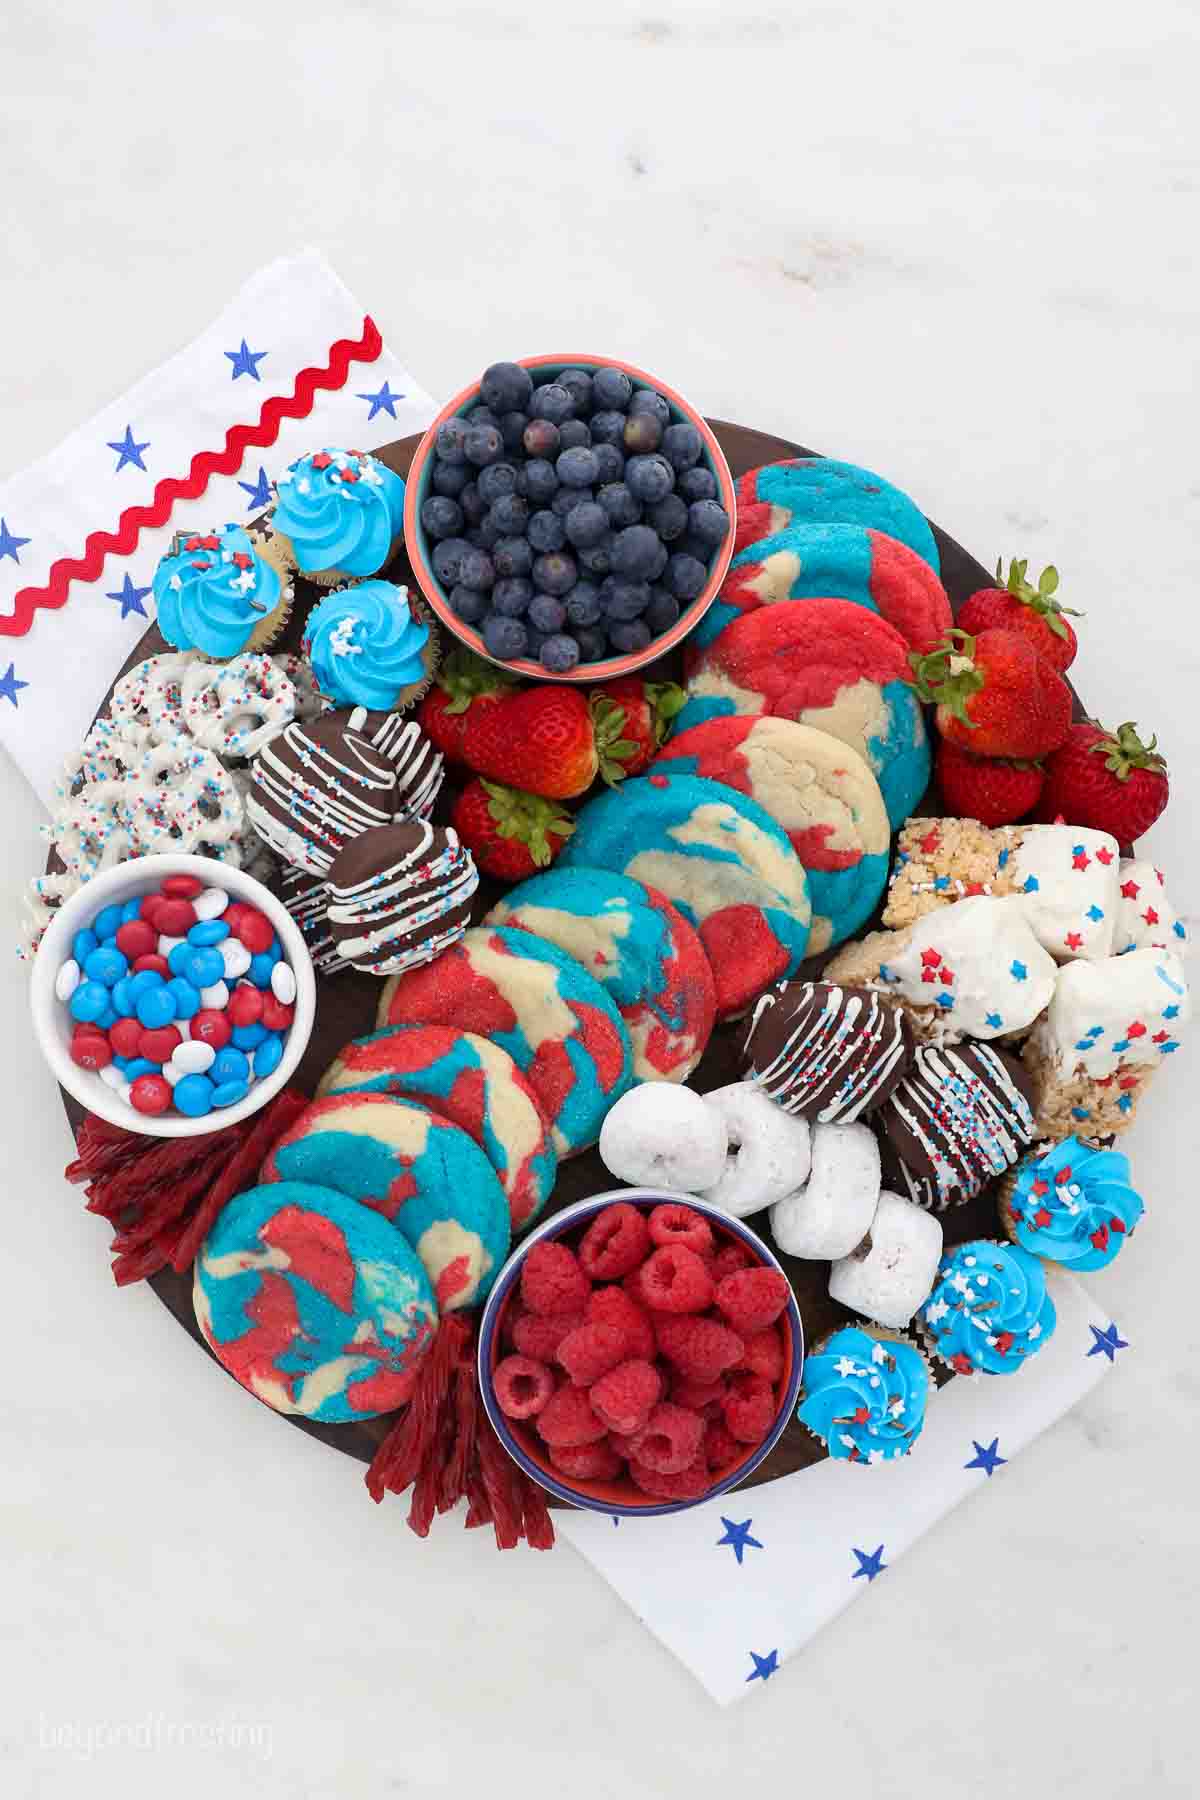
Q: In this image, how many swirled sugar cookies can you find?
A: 10